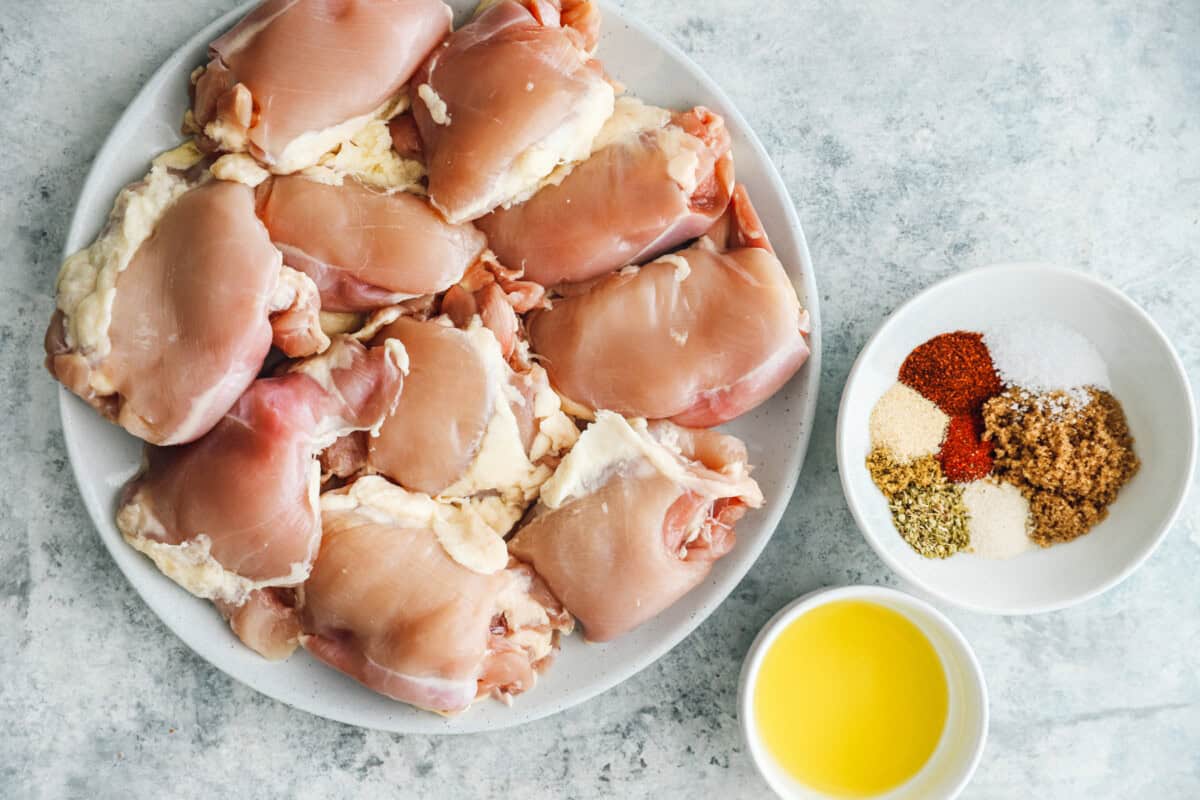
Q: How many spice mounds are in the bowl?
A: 8